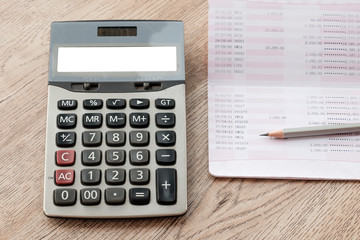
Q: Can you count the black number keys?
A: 11